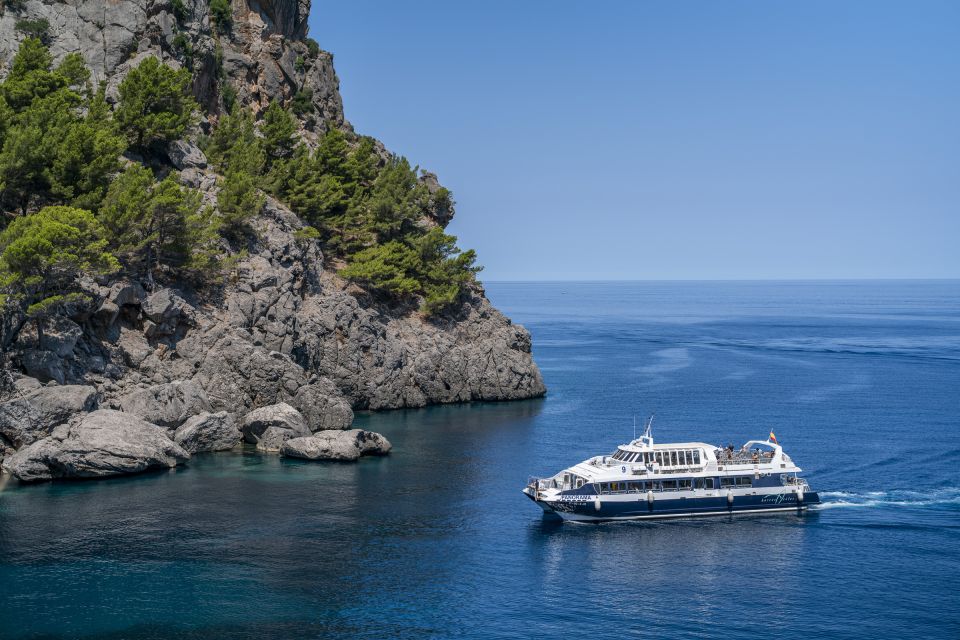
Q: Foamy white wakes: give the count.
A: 1